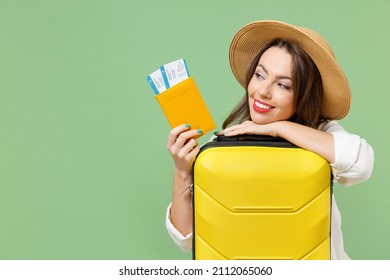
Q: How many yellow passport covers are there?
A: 1